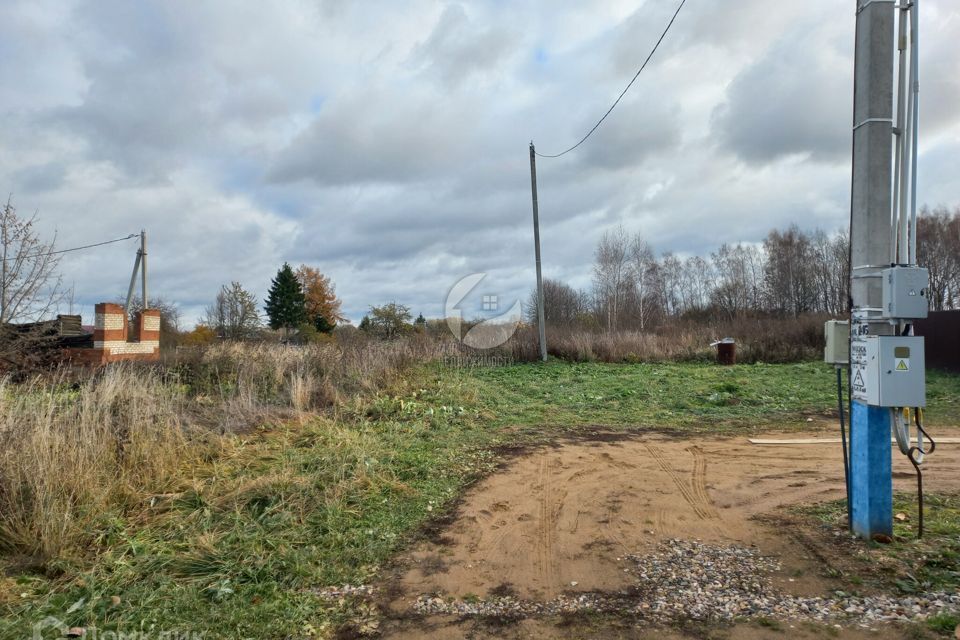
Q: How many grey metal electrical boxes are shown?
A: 3